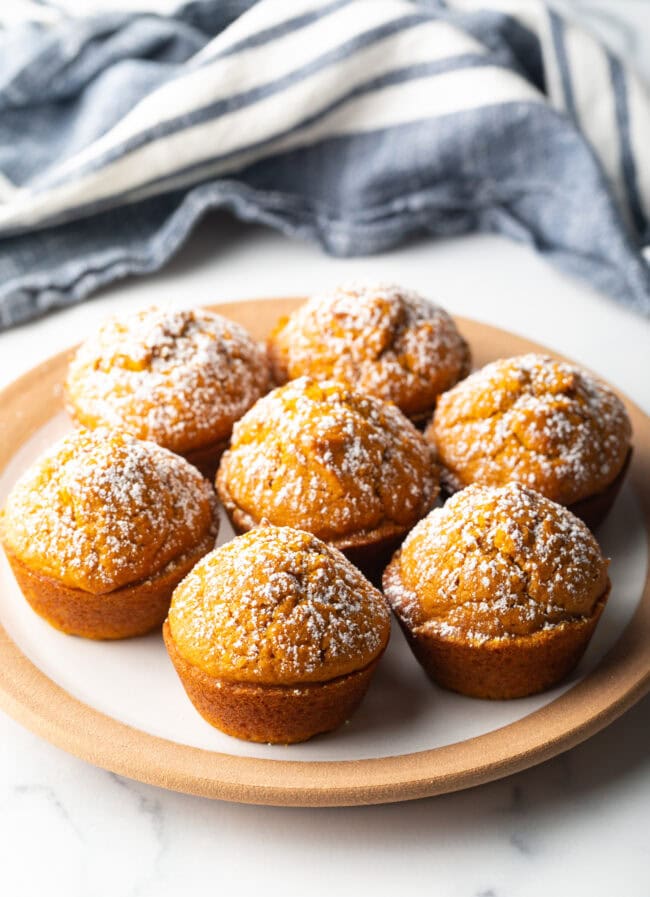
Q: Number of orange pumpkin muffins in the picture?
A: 7